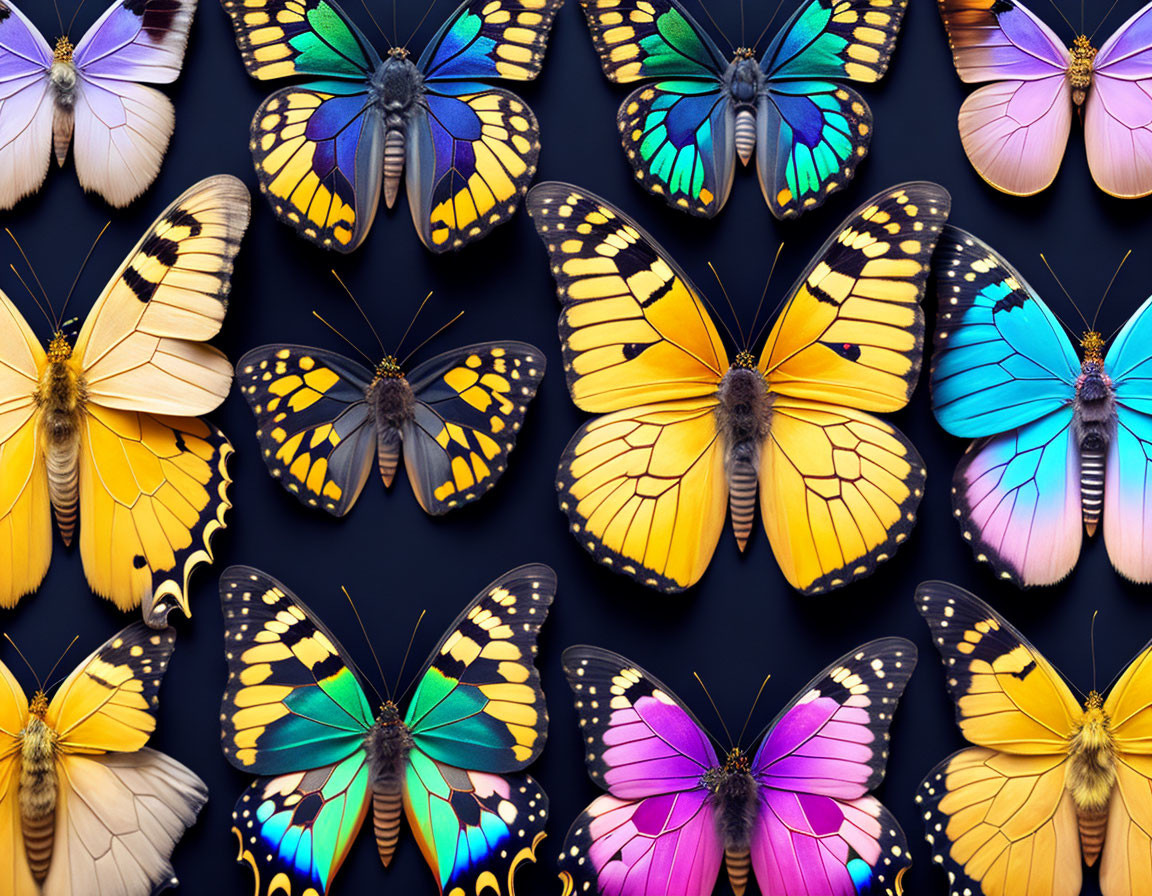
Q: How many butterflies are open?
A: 12